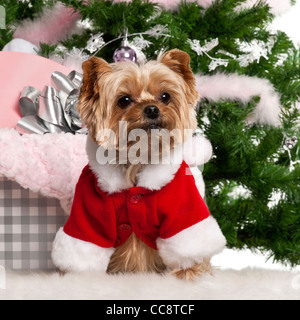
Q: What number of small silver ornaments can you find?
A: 1